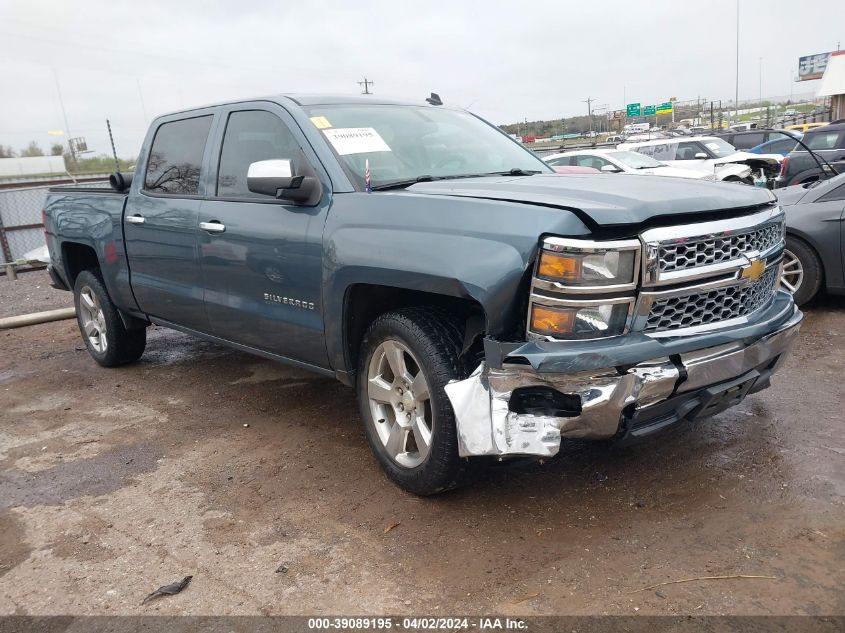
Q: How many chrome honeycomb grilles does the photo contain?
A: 2